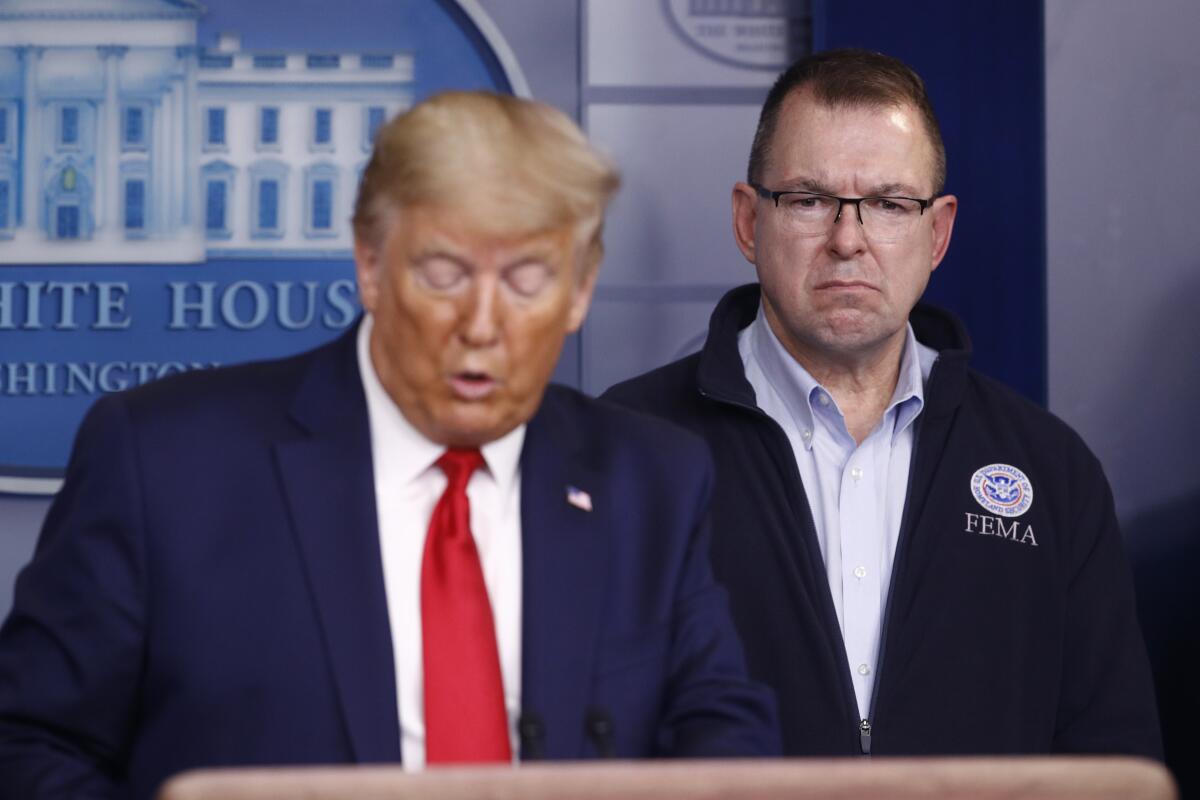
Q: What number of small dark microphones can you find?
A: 2